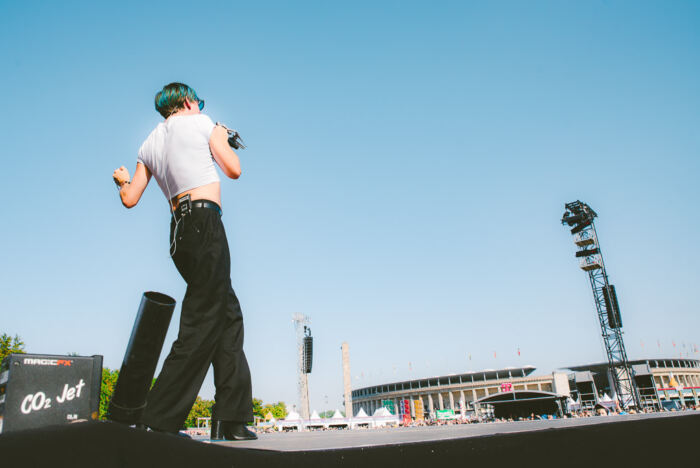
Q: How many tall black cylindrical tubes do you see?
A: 1